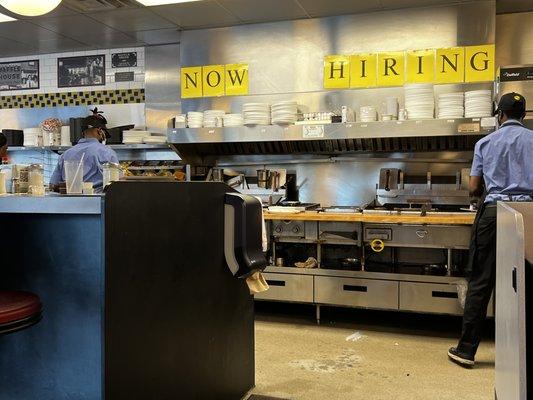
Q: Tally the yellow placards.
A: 9